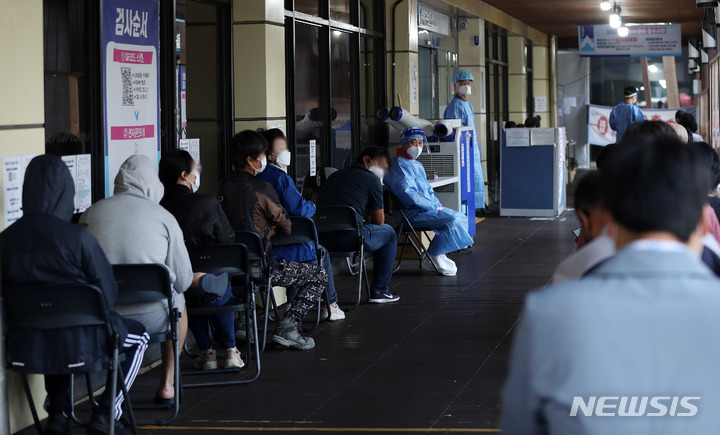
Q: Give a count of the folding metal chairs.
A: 7